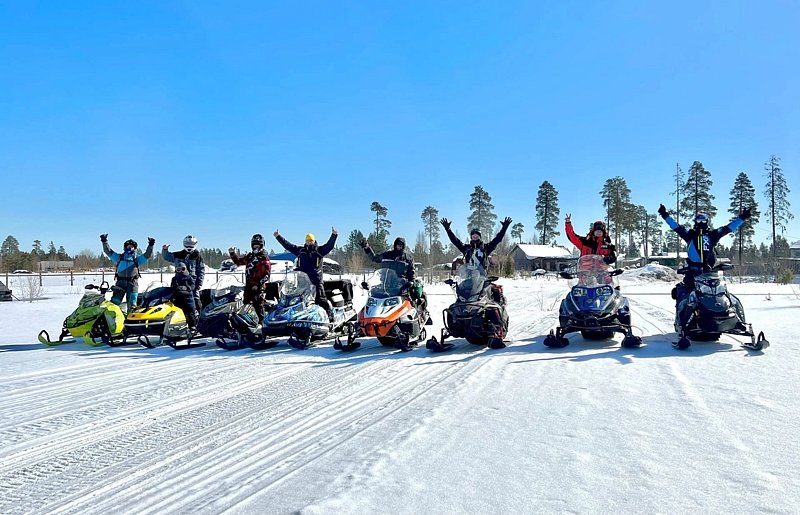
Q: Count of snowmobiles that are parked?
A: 8